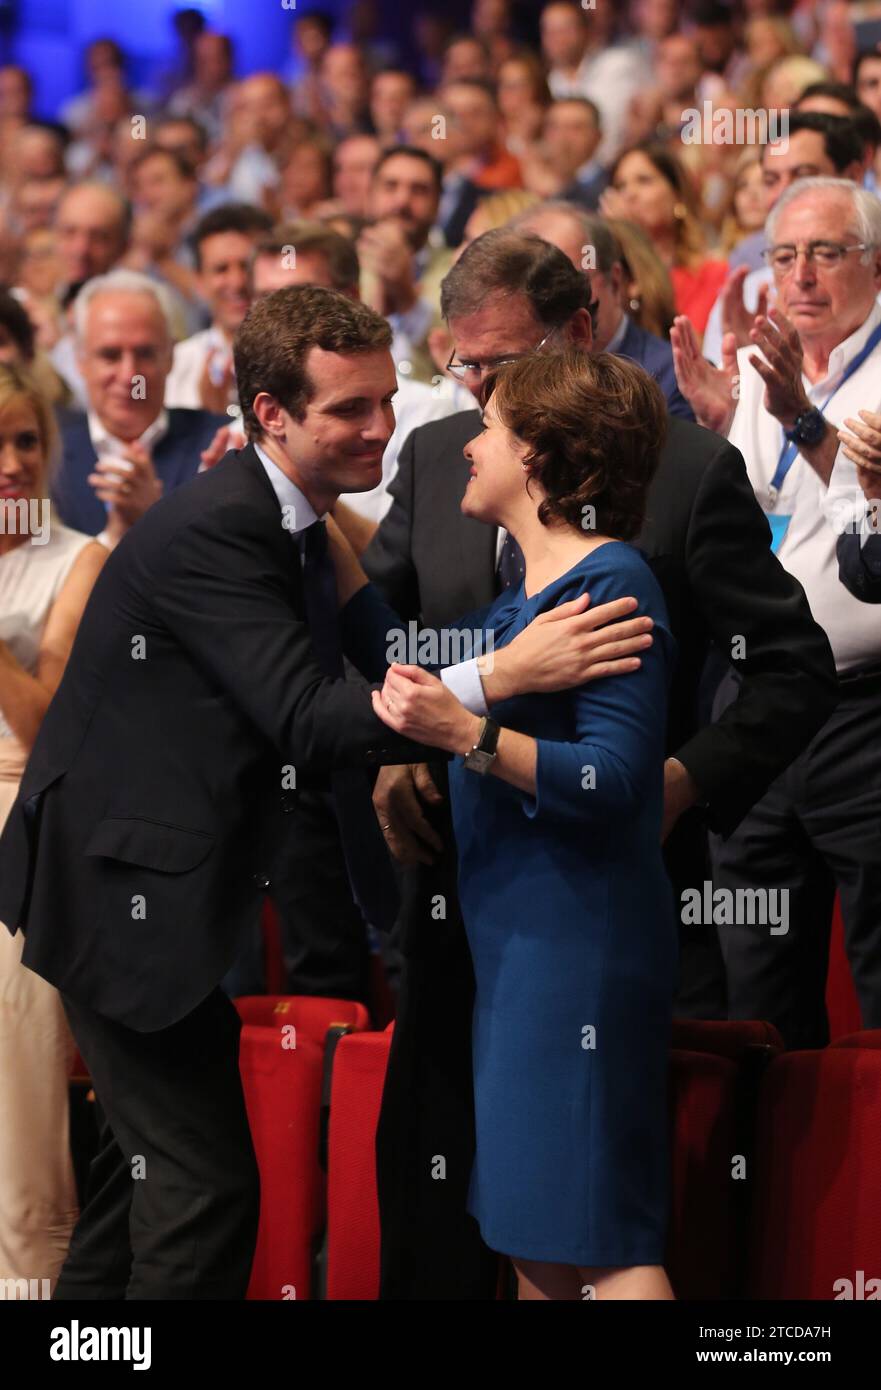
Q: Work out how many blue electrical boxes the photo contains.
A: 0